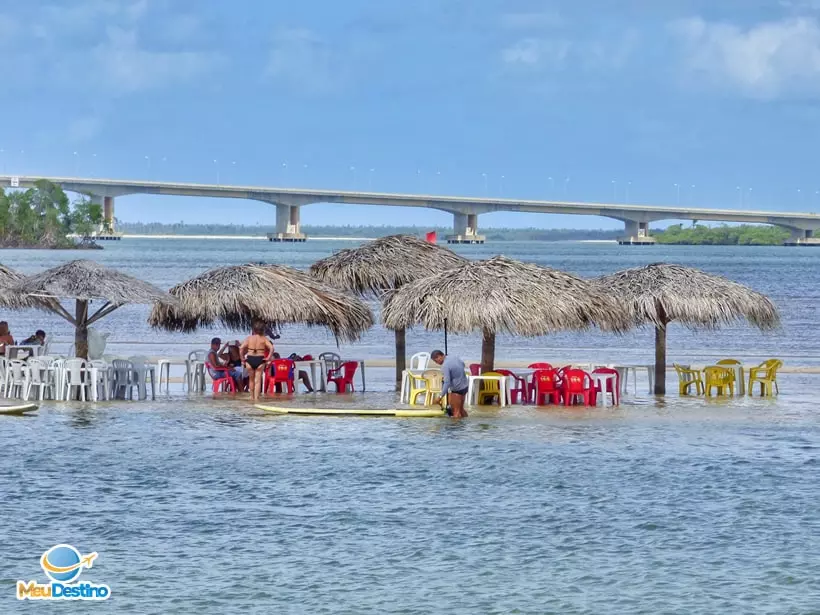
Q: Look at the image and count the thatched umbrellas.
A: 6